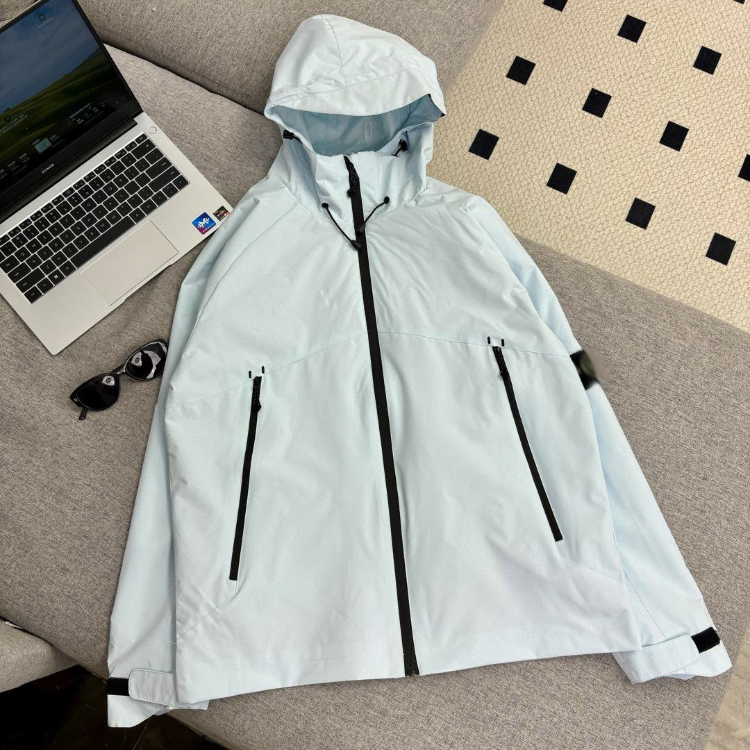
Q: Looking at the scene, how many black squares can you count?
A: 12